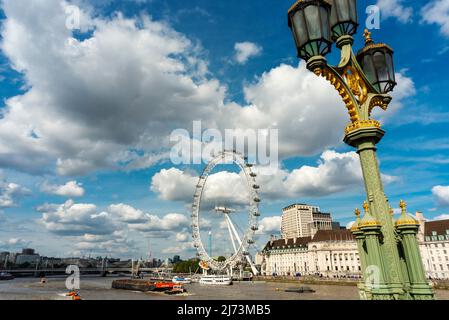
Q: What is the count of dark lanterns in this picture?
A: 3